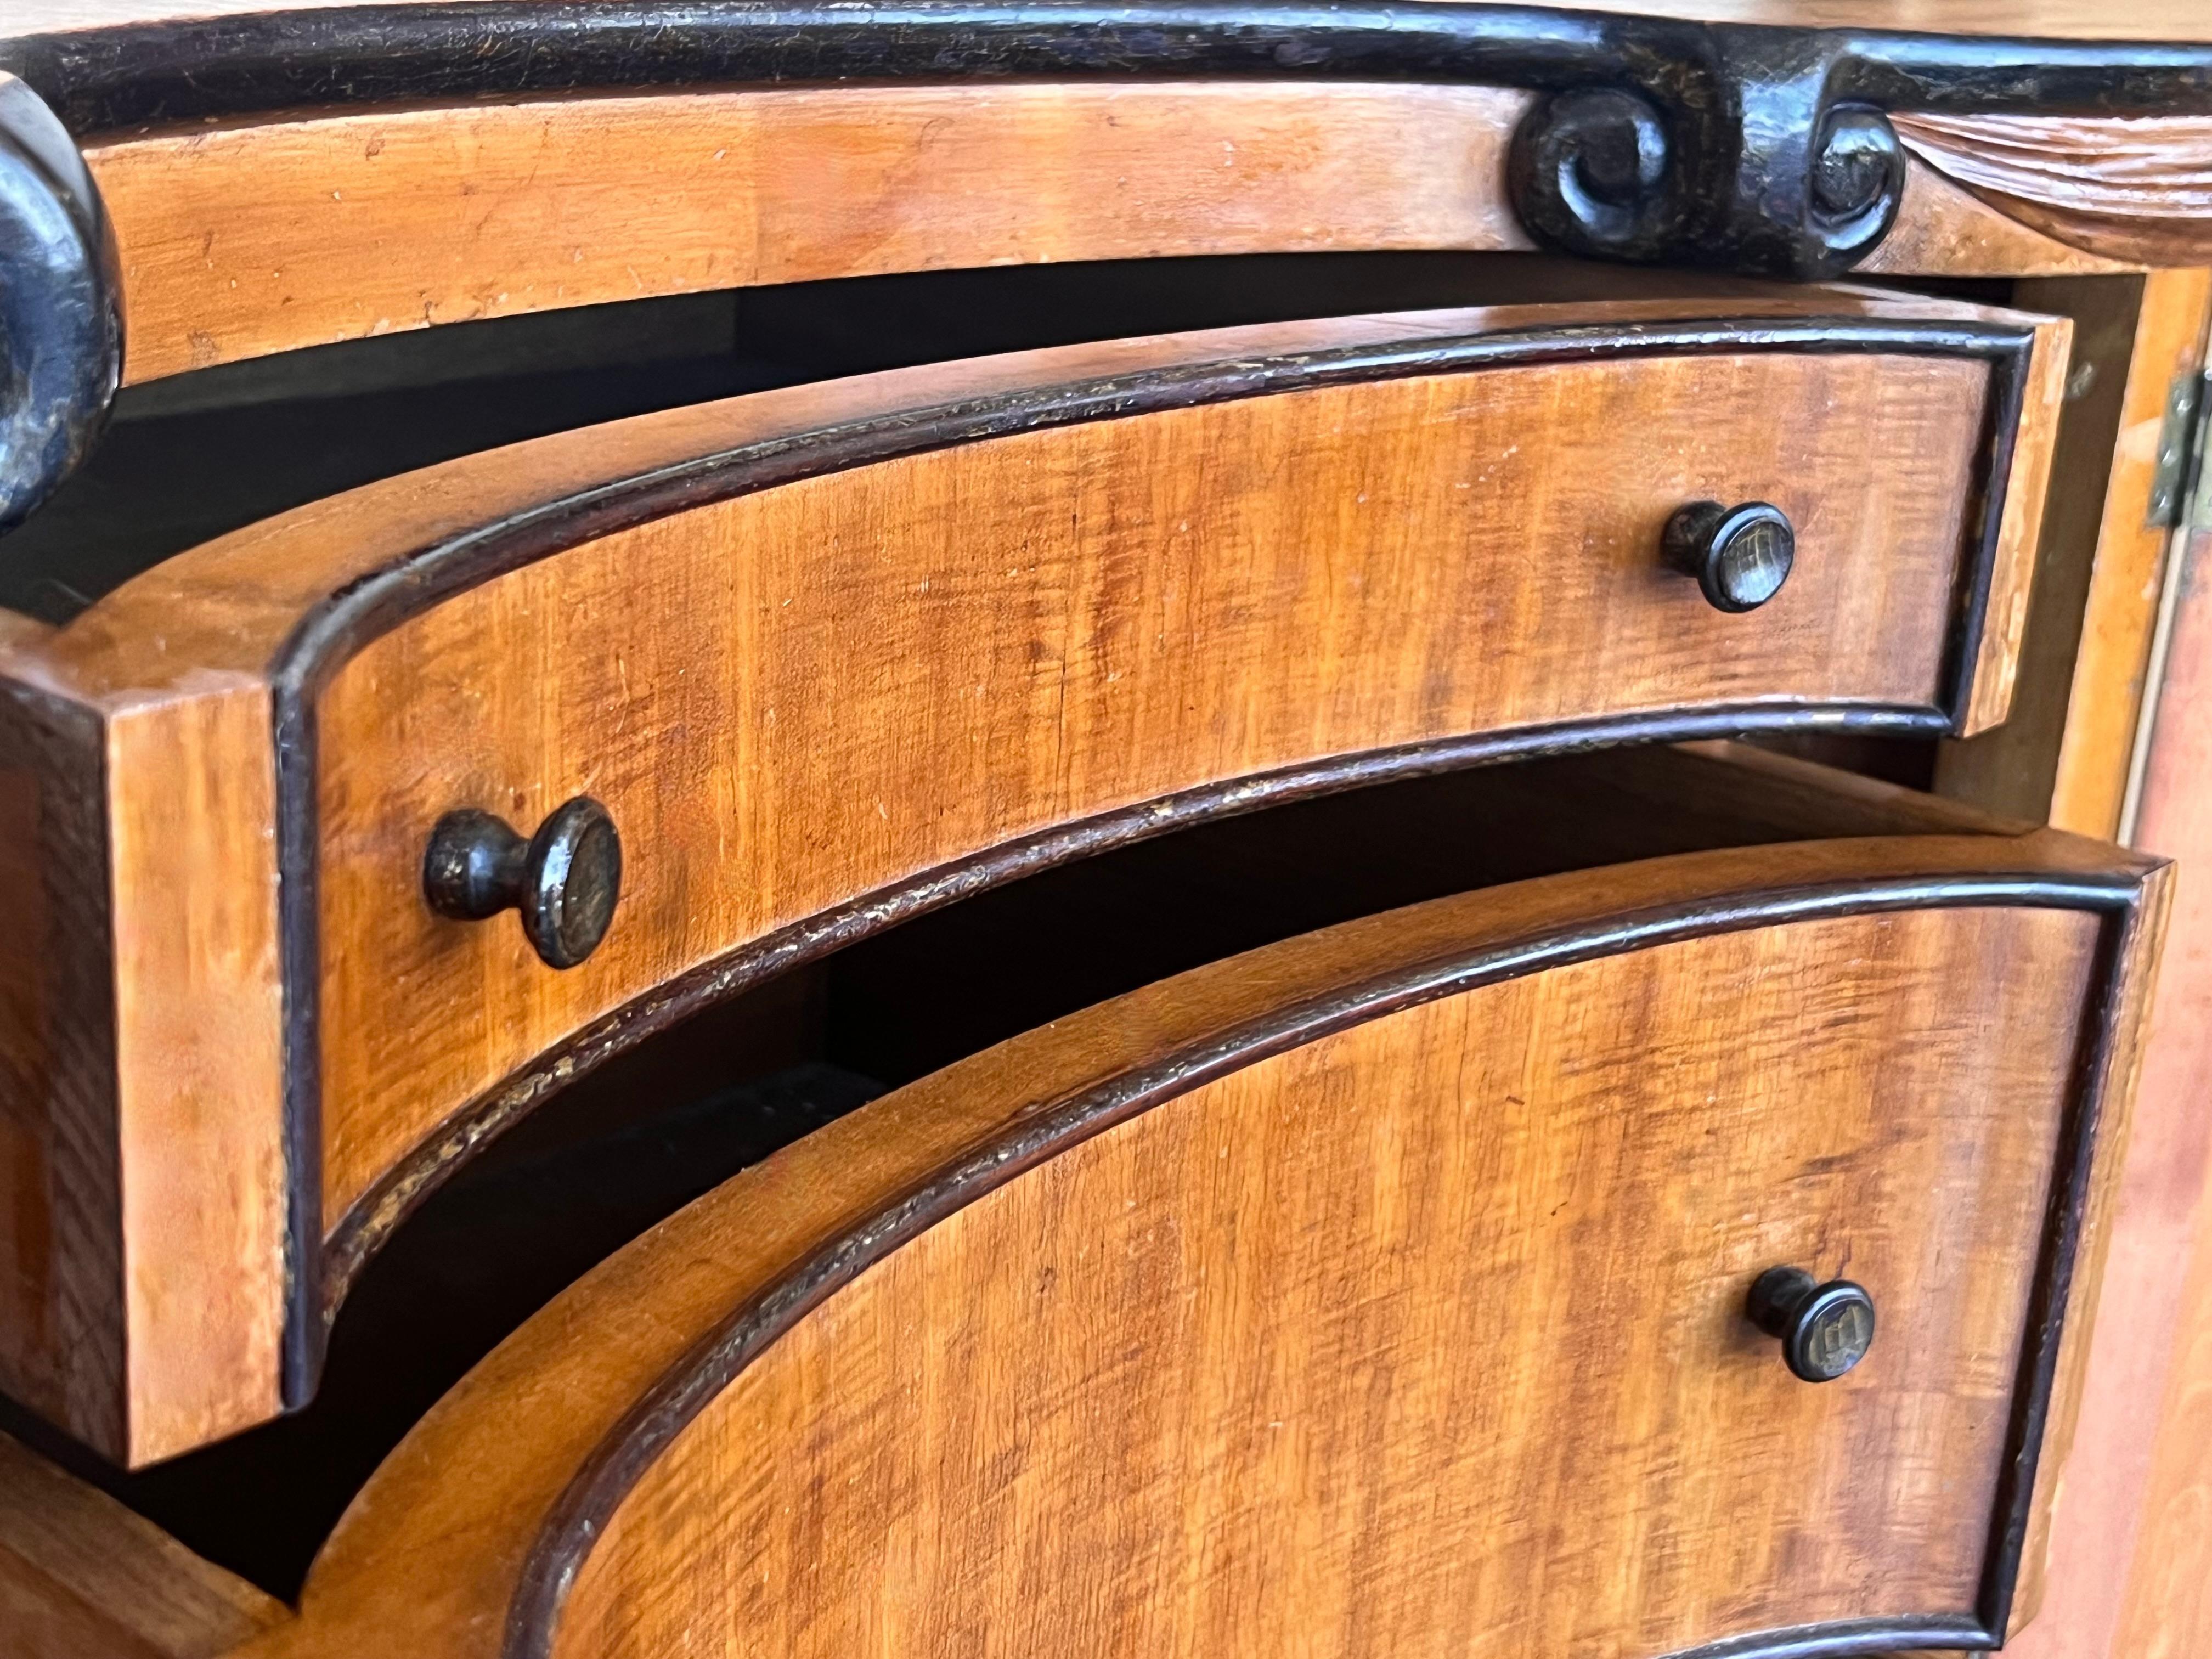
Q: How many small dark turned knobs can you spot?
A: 3